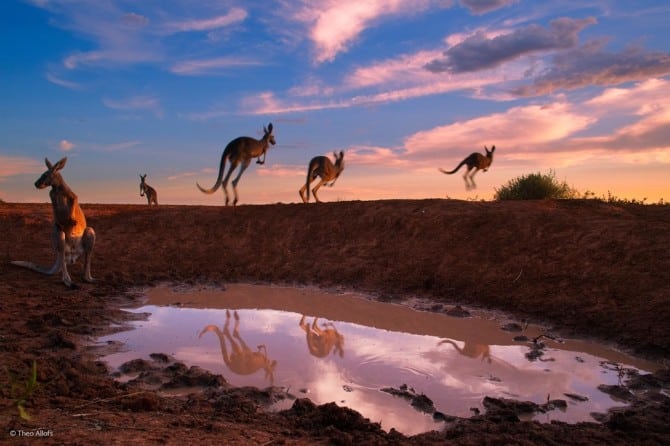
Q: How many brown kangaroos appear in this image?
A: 5